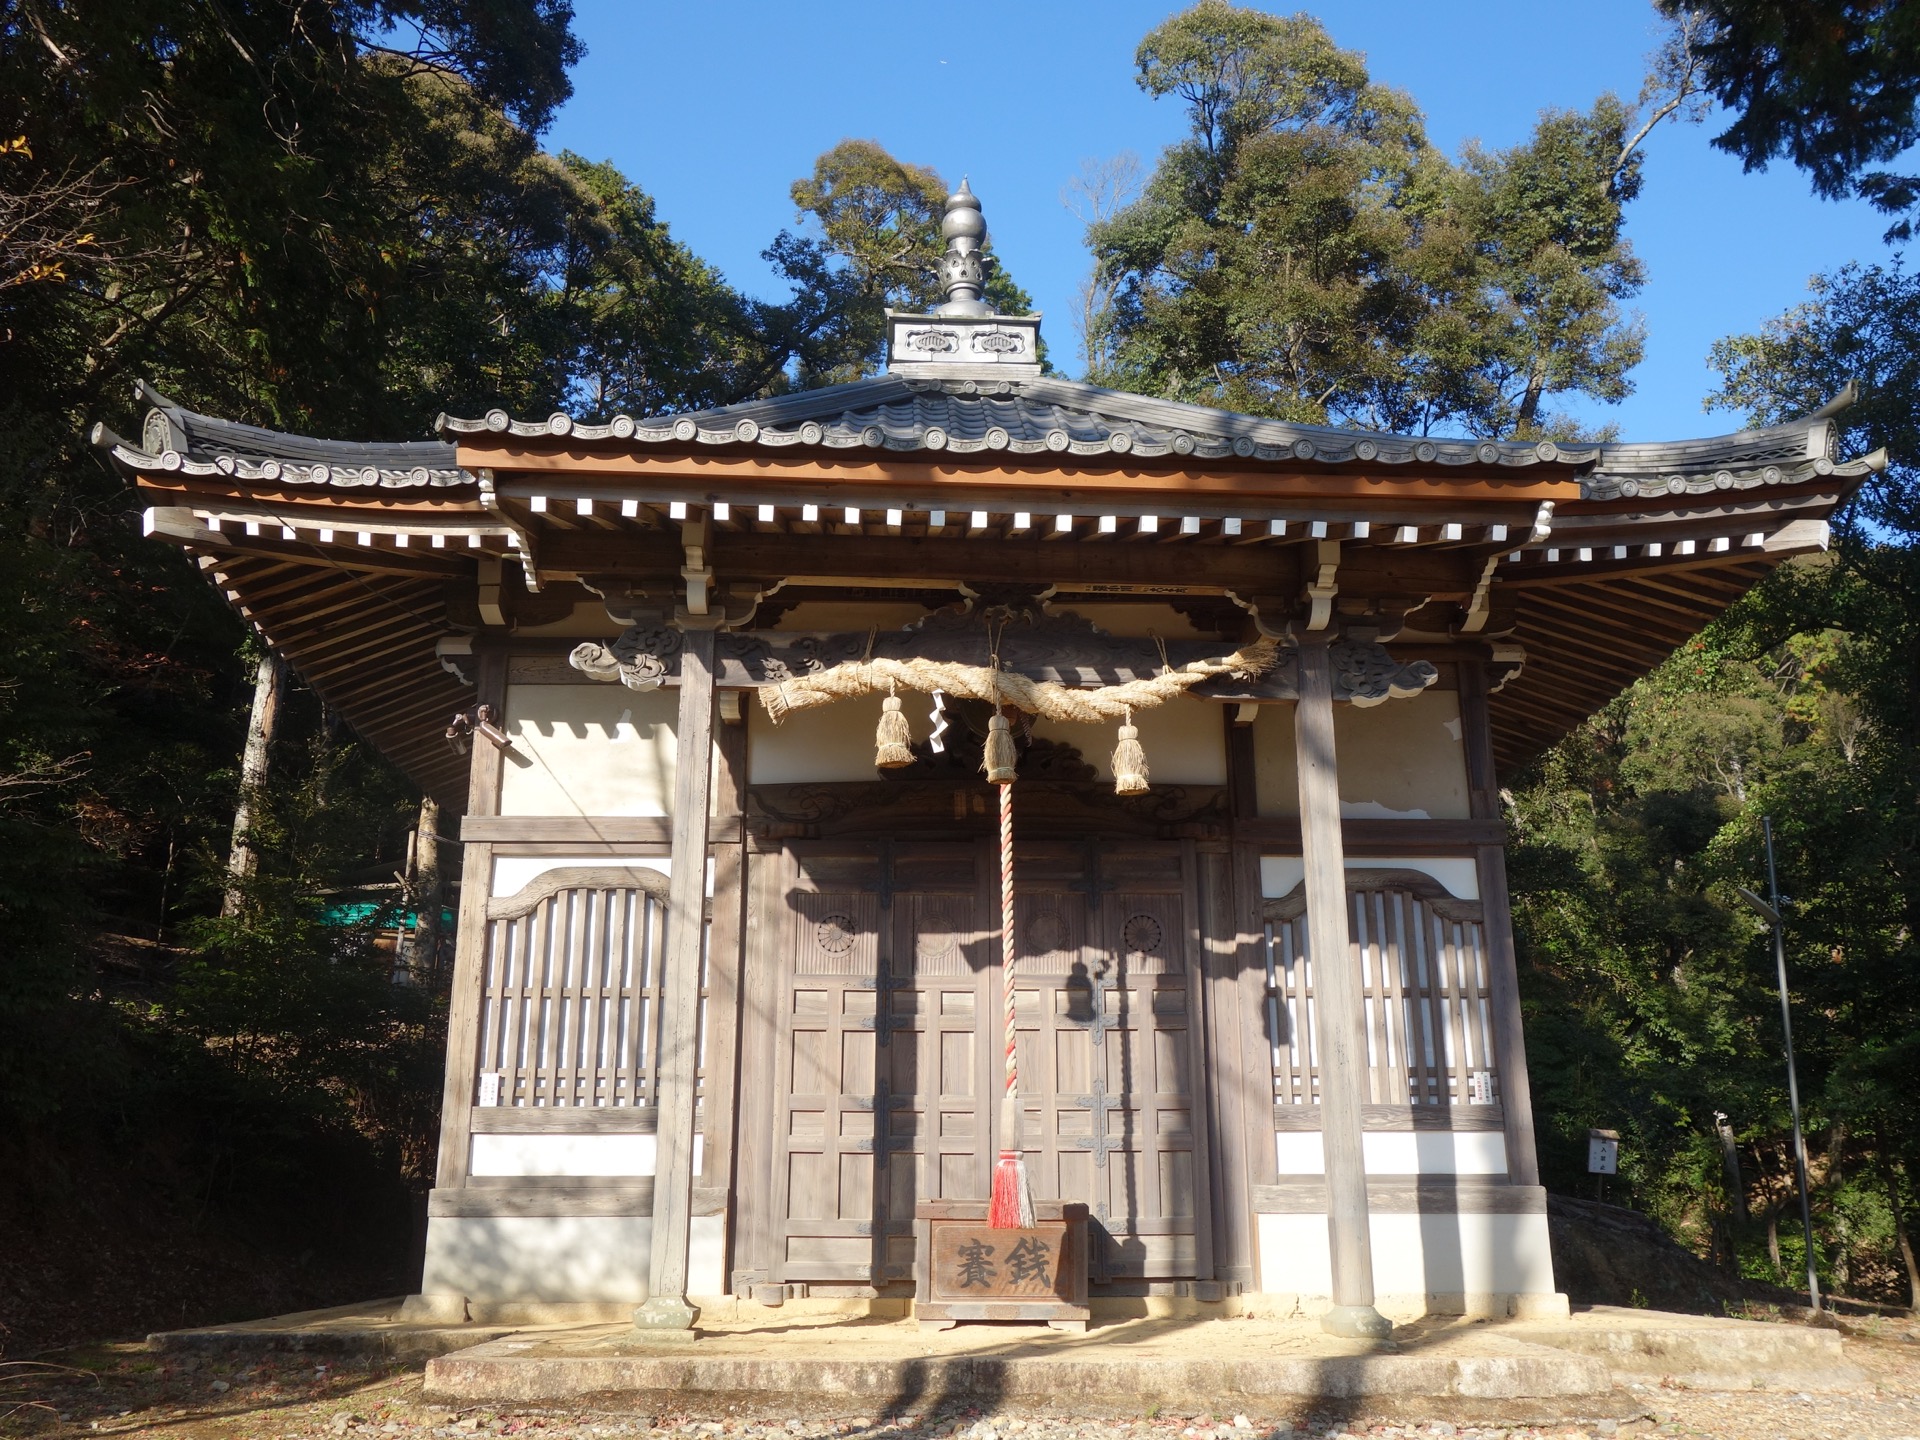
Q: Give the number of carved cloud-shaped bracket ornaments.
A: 2